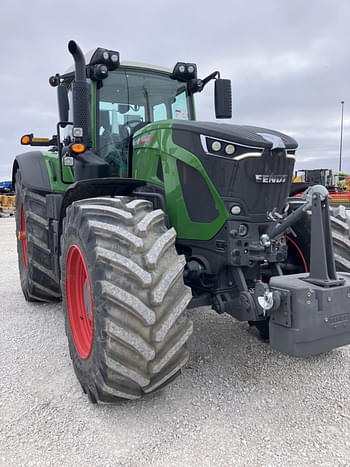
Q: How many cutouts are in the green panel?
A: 2